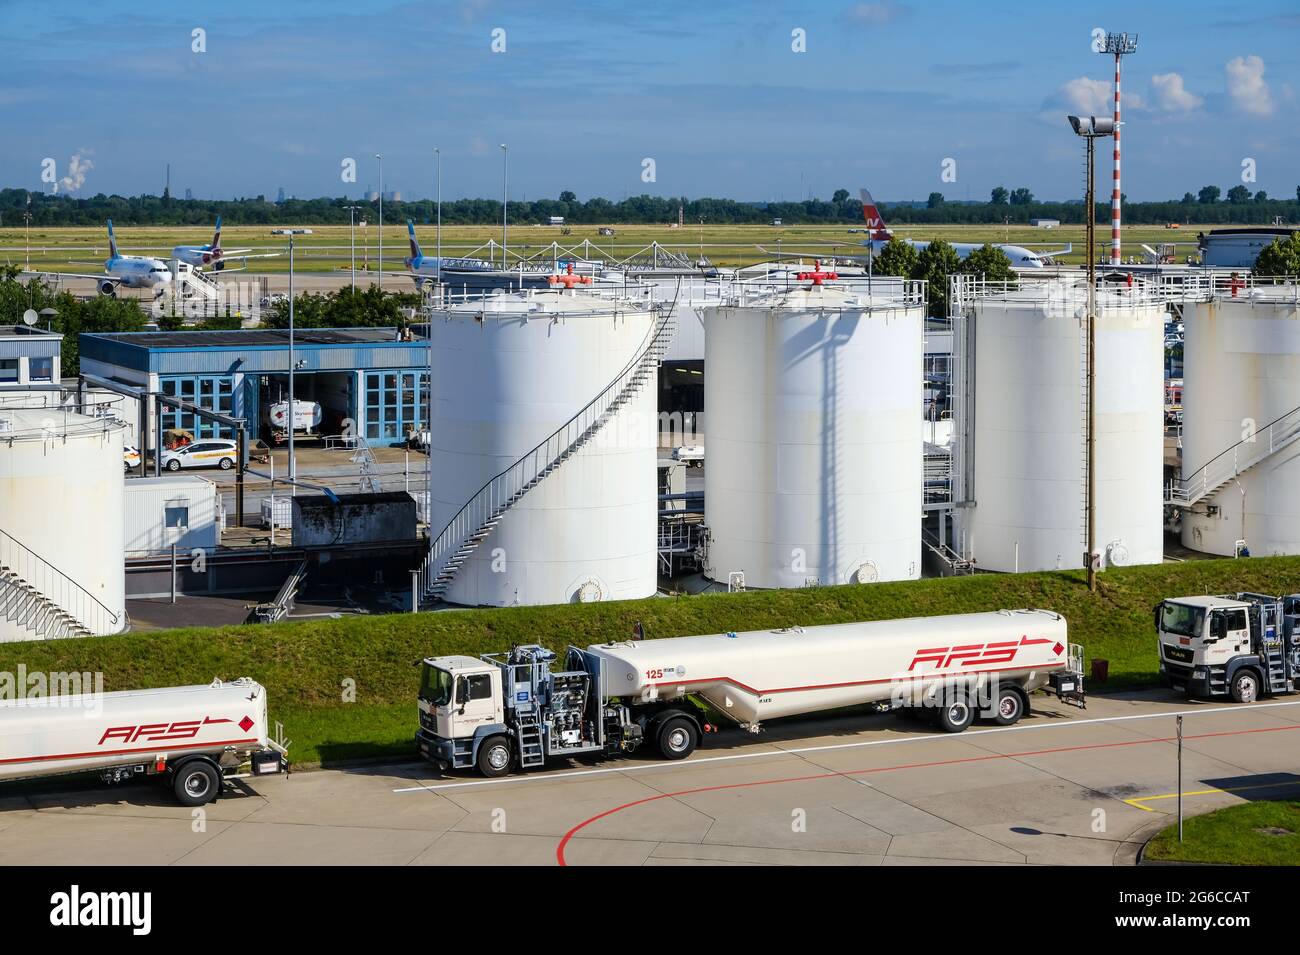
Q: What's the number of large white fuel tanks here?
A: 5